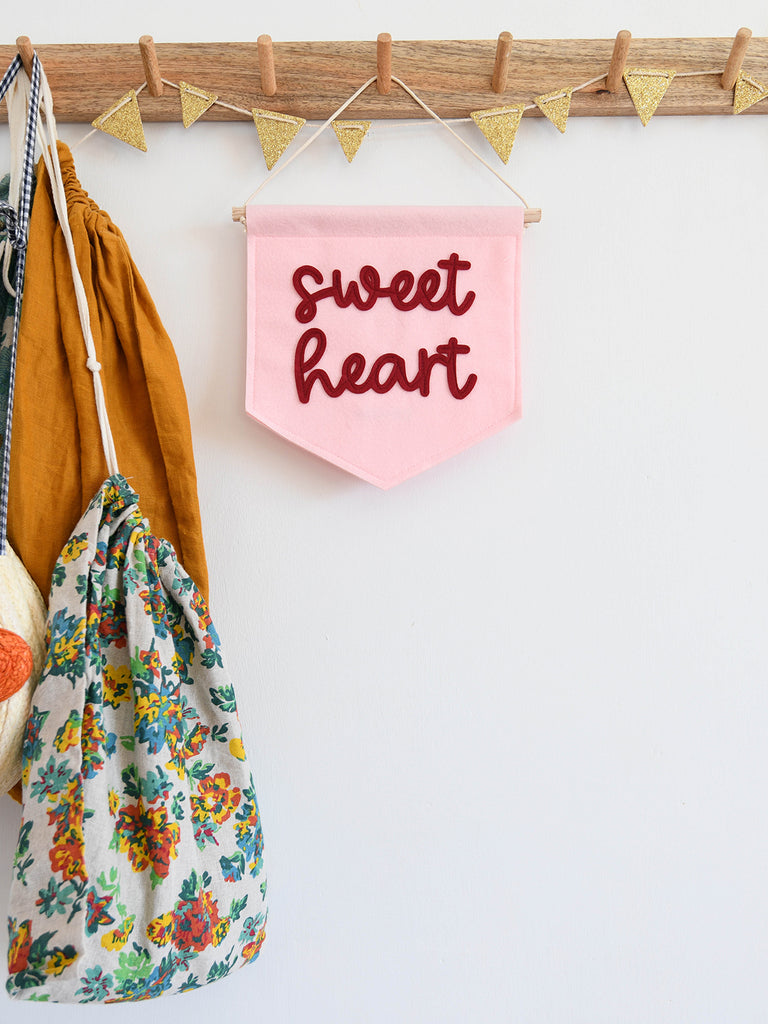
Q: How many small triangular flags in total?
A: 8